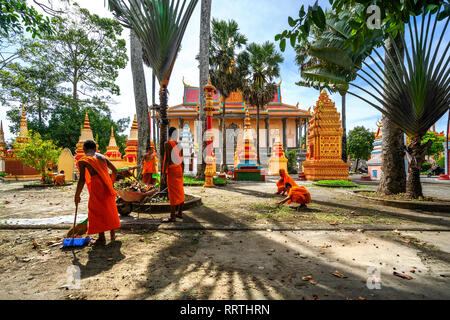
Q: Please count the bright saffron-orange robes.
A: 5